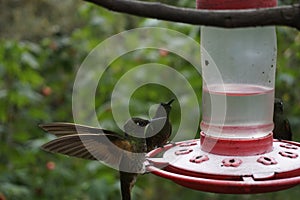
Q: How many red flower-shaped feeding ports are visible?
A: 7